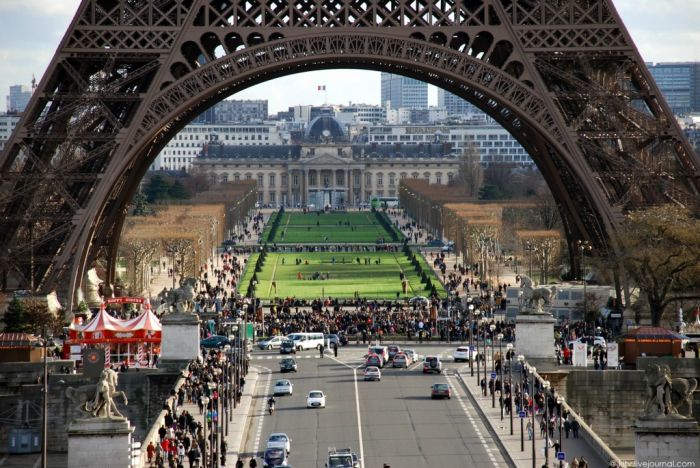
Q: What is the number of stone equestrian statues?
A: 4